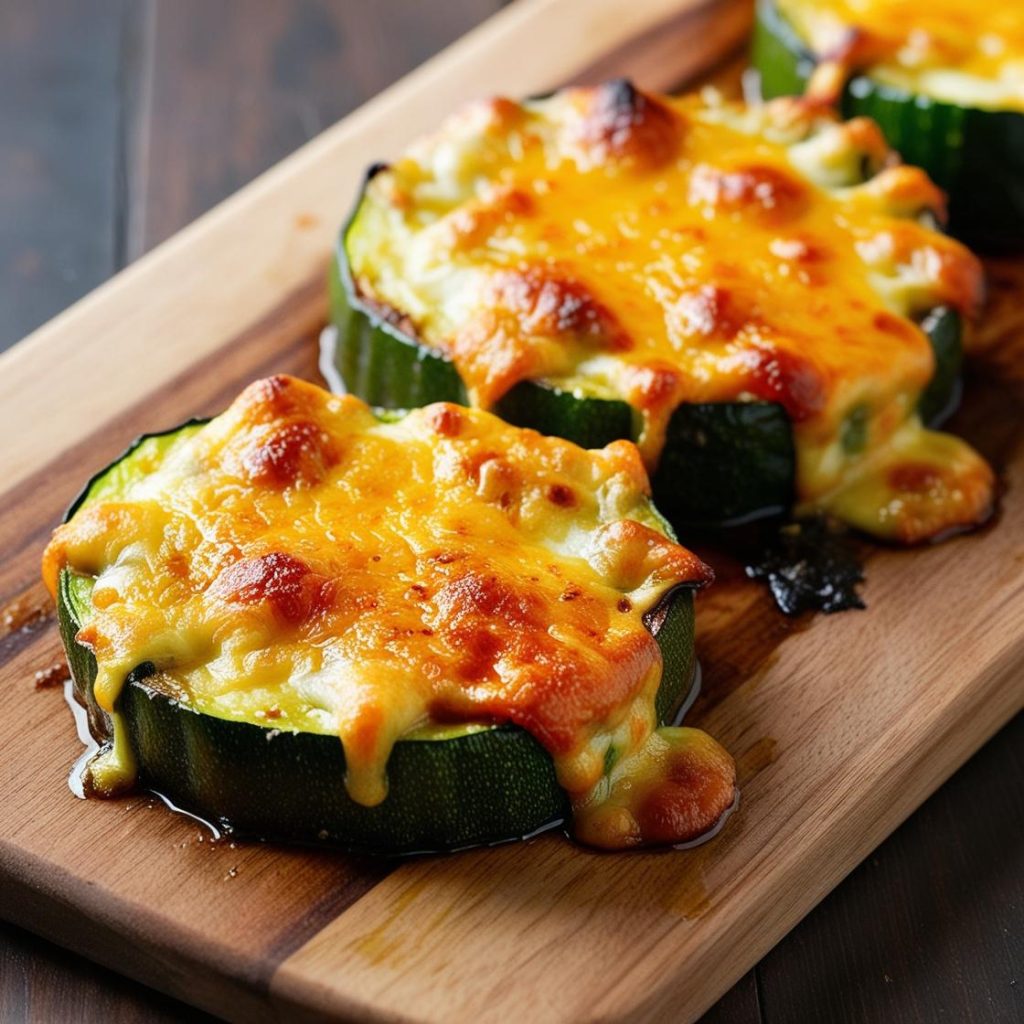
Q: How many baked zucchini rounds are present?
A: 3